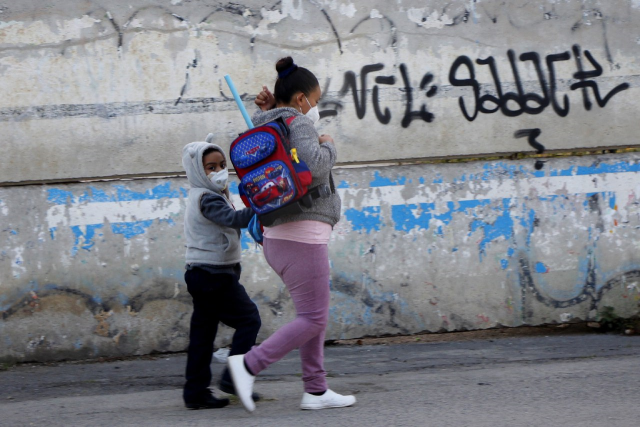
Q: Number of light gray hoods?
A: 1